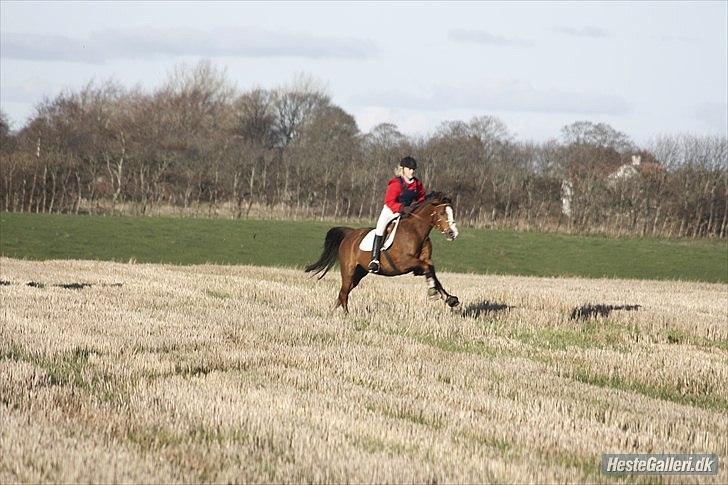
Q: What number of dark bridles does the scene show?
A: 1